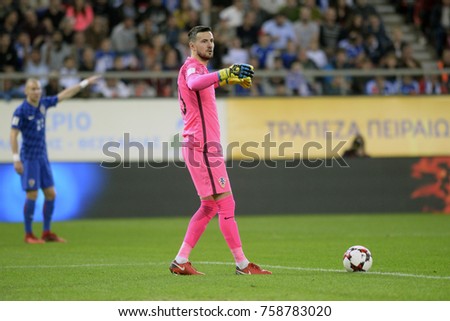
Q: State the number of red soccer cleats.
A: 4